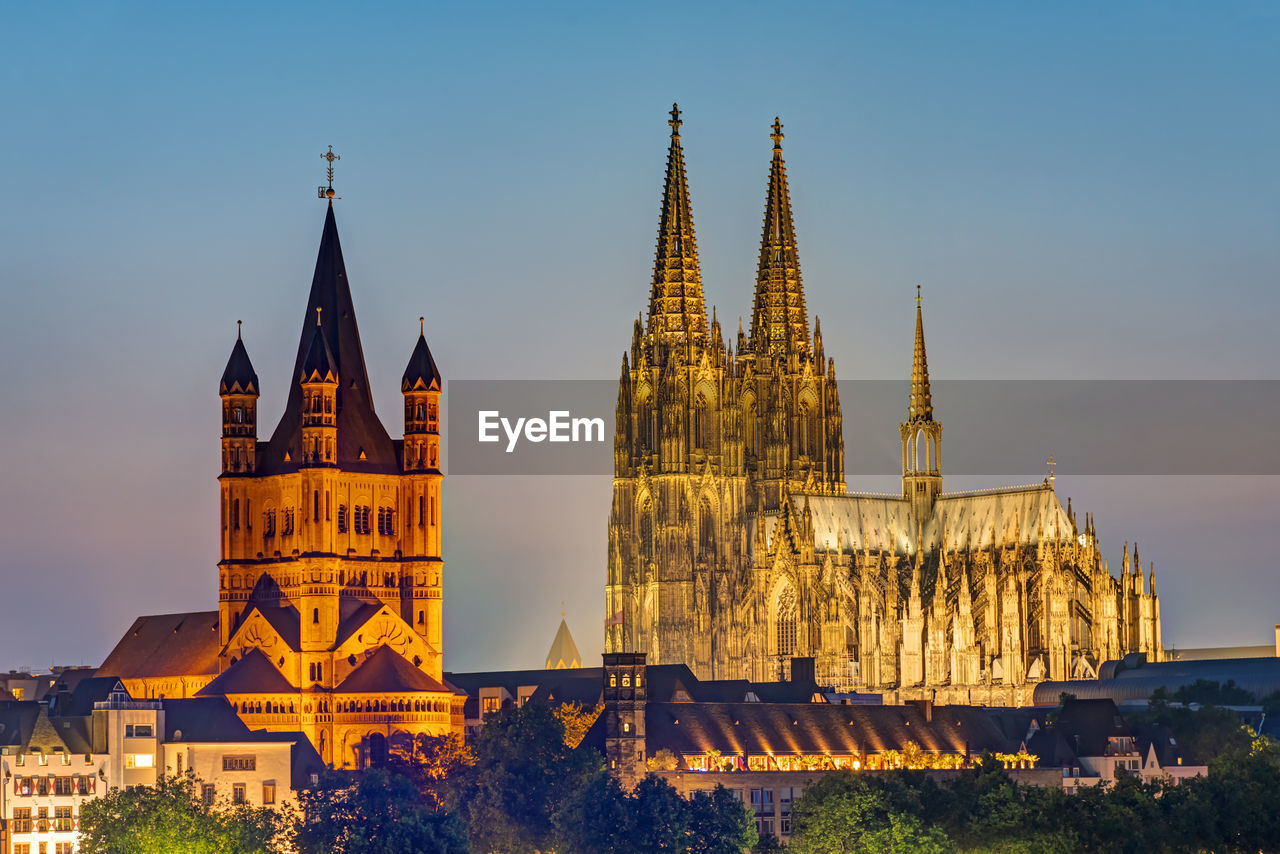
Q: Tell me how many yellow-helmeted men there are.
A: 0